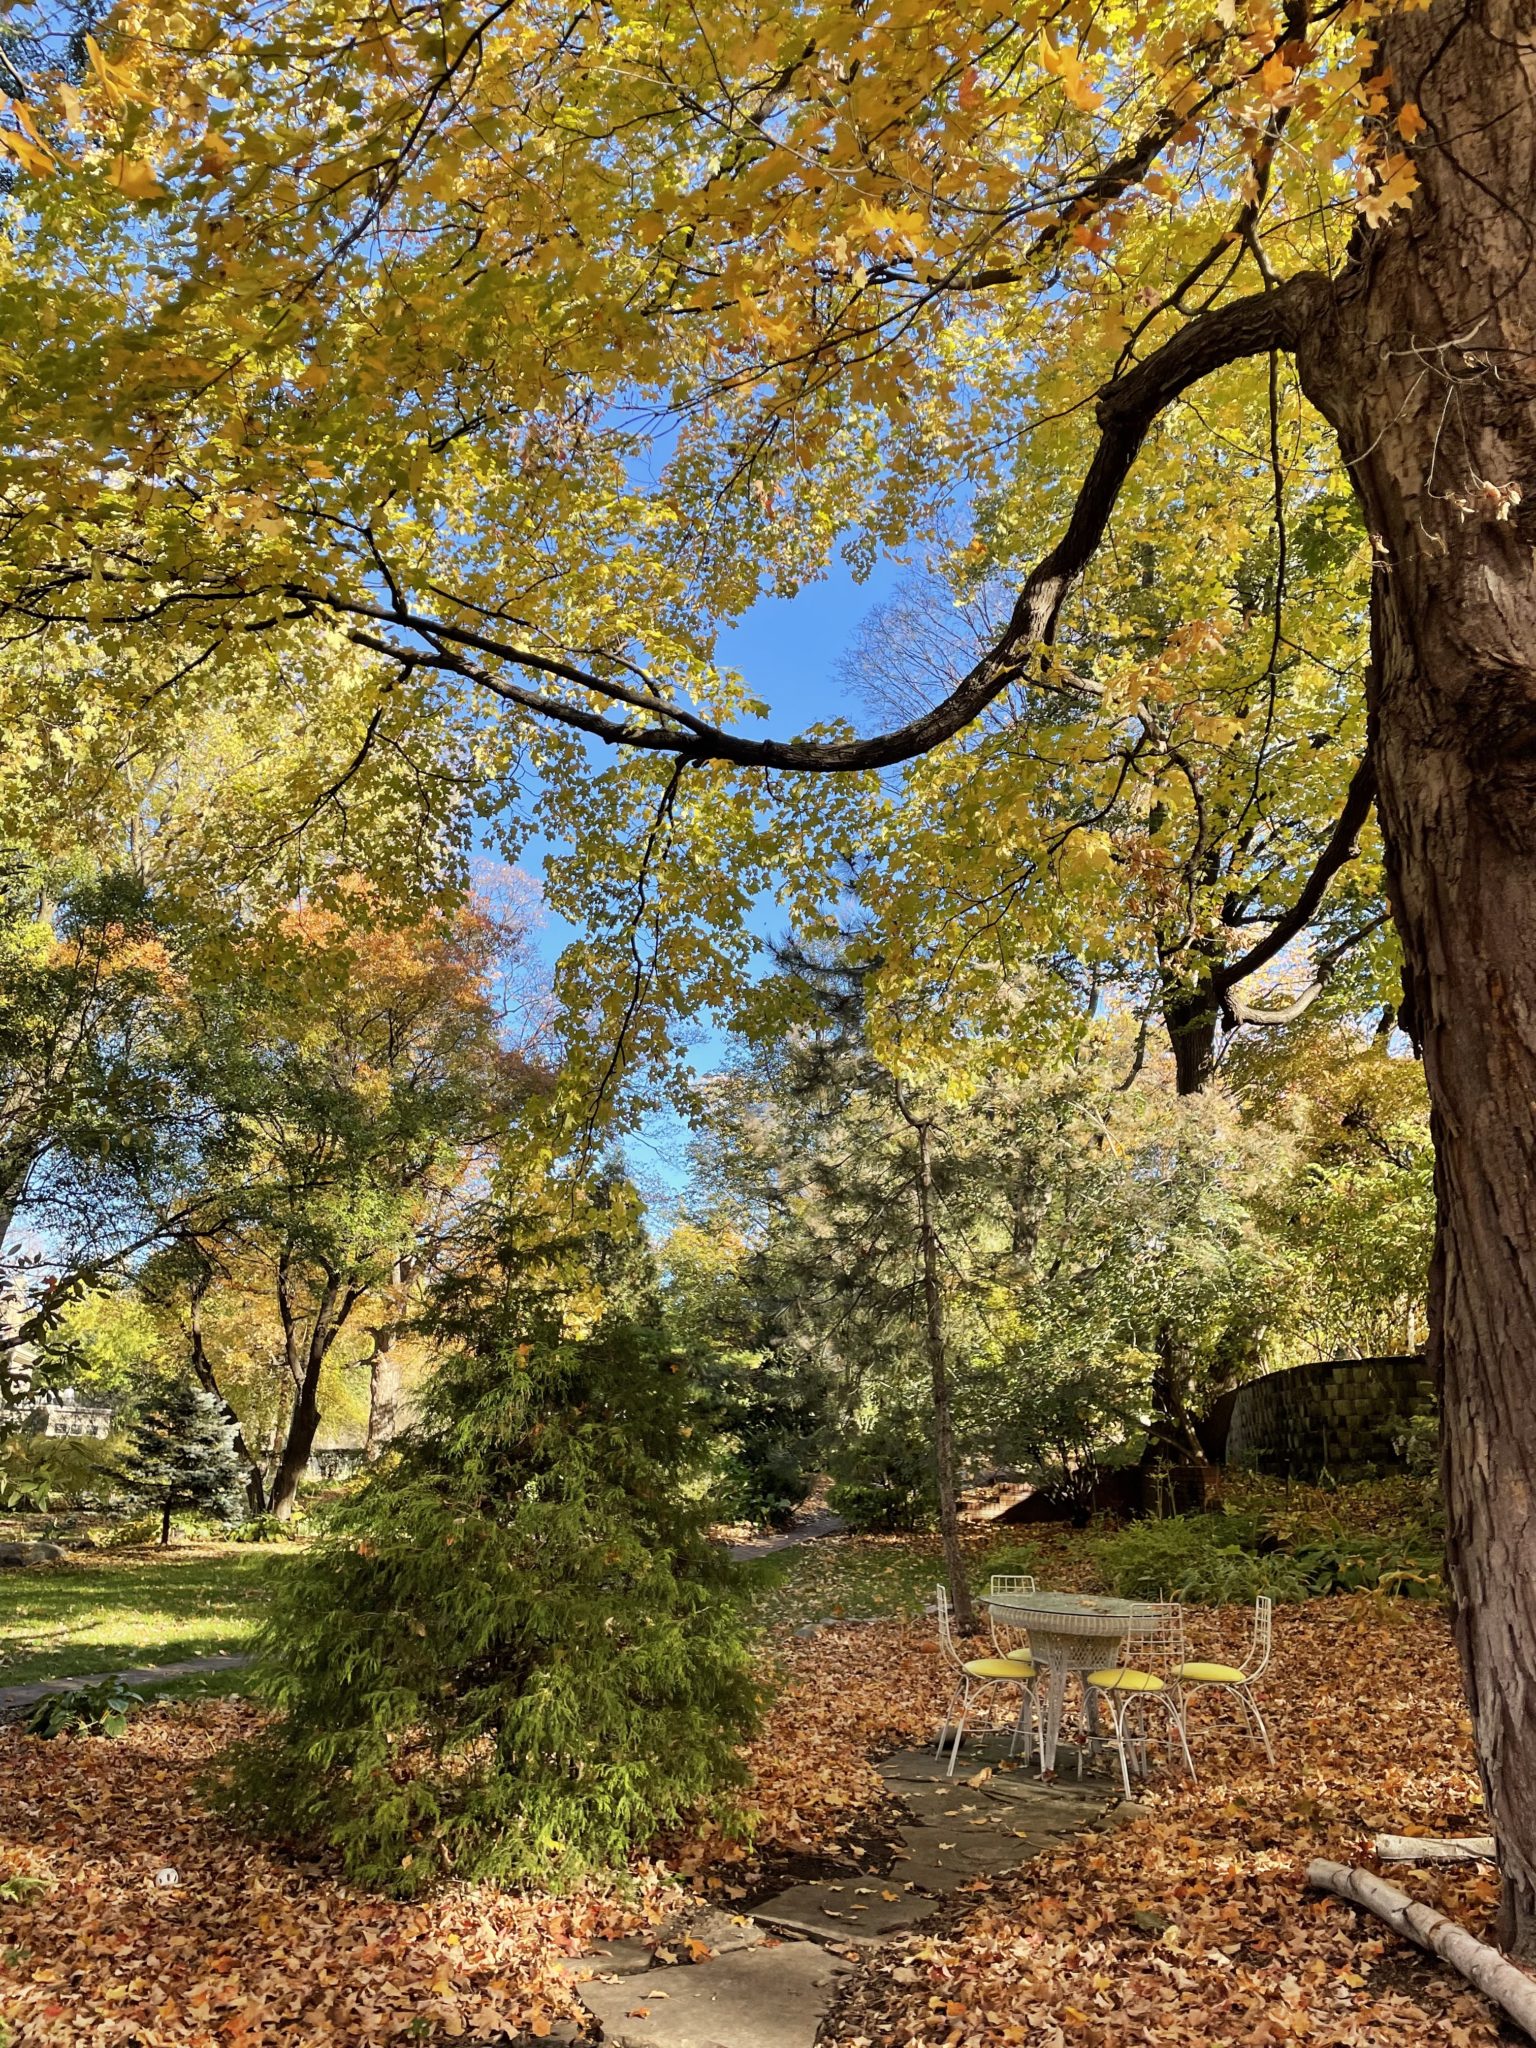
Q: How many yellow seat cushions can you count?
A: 4